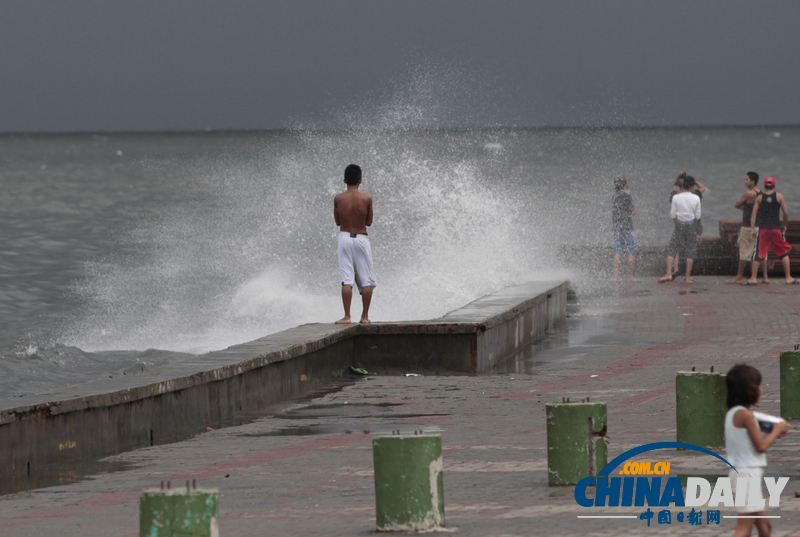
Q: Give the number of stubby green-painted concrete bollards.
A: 5